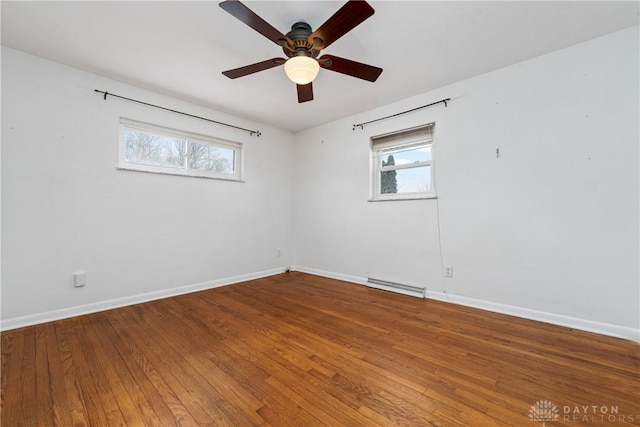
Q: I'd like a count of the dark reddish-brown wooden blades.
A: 5